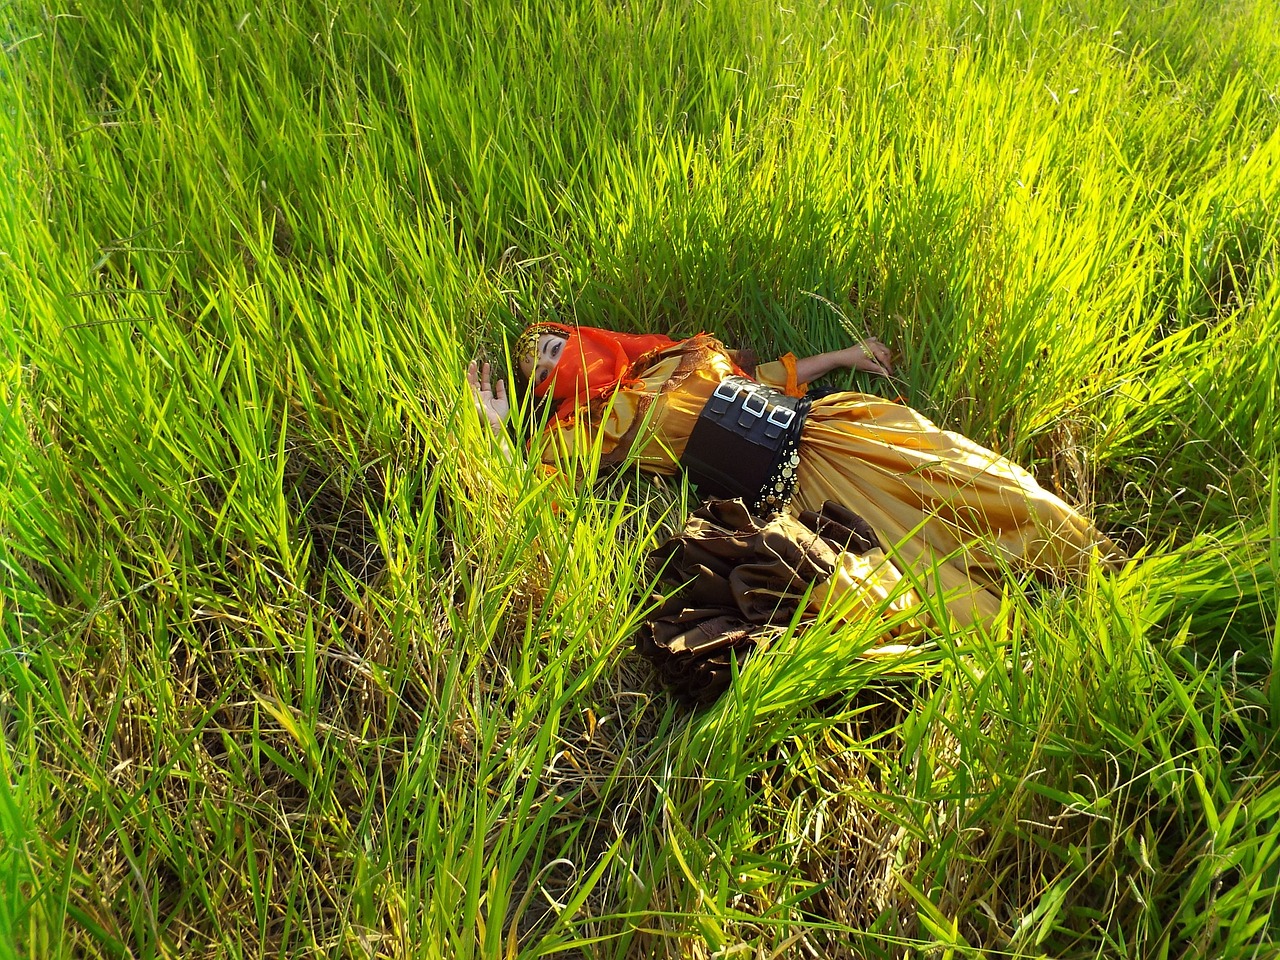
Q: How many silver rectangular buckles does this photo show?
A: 3